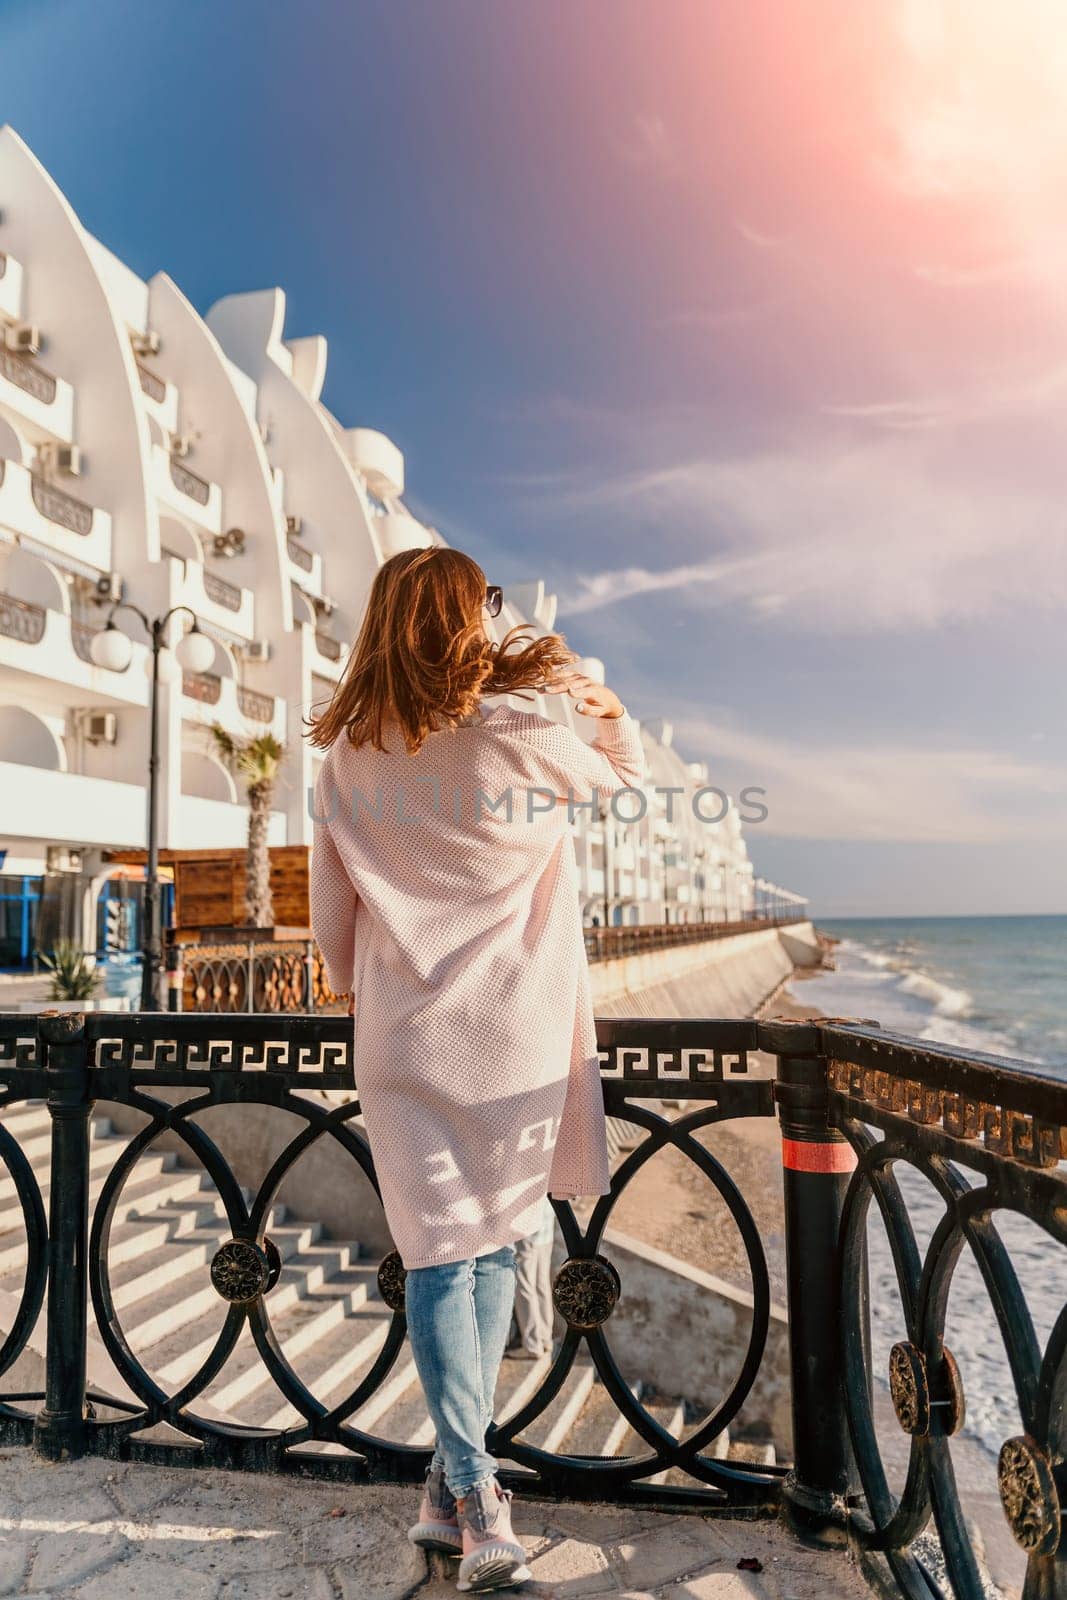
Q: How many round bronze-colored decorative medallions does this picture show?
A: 5